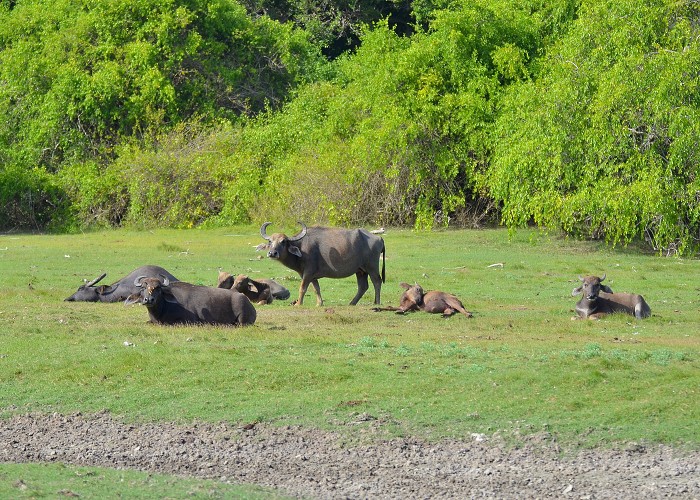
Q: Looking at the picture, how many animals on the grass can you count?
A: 7